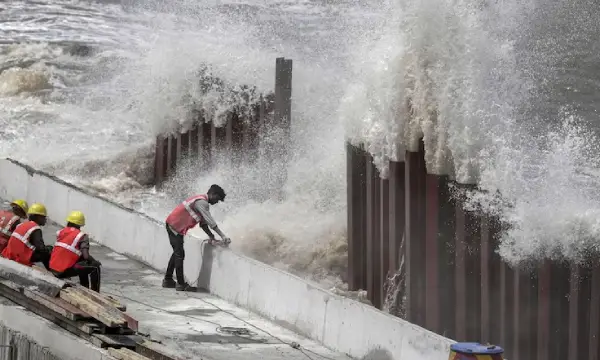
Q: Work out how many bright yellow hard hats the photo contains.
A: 3